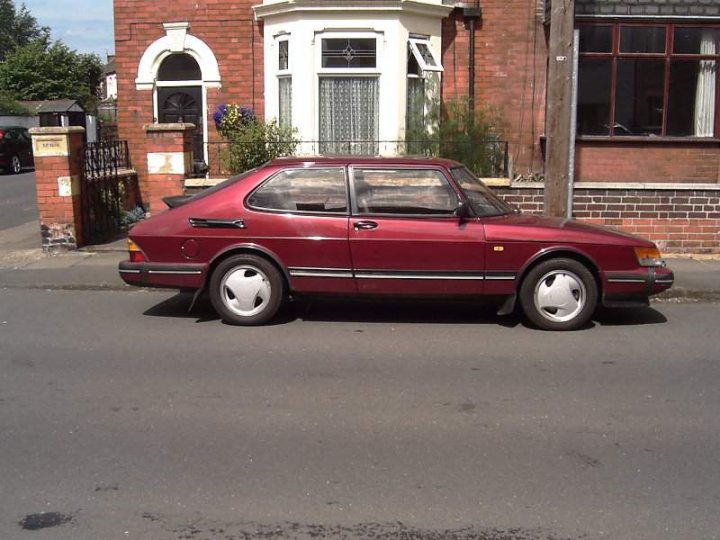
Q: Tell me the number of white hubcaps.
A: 2